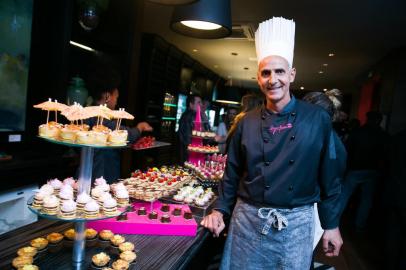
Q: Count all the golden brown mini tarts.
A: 14